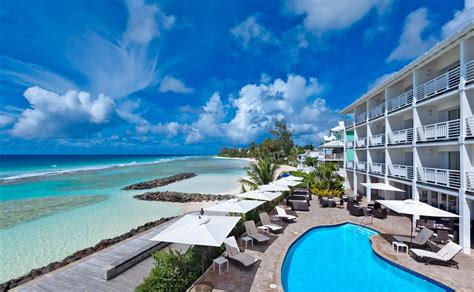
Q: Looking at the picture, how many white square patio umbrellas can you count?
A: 8